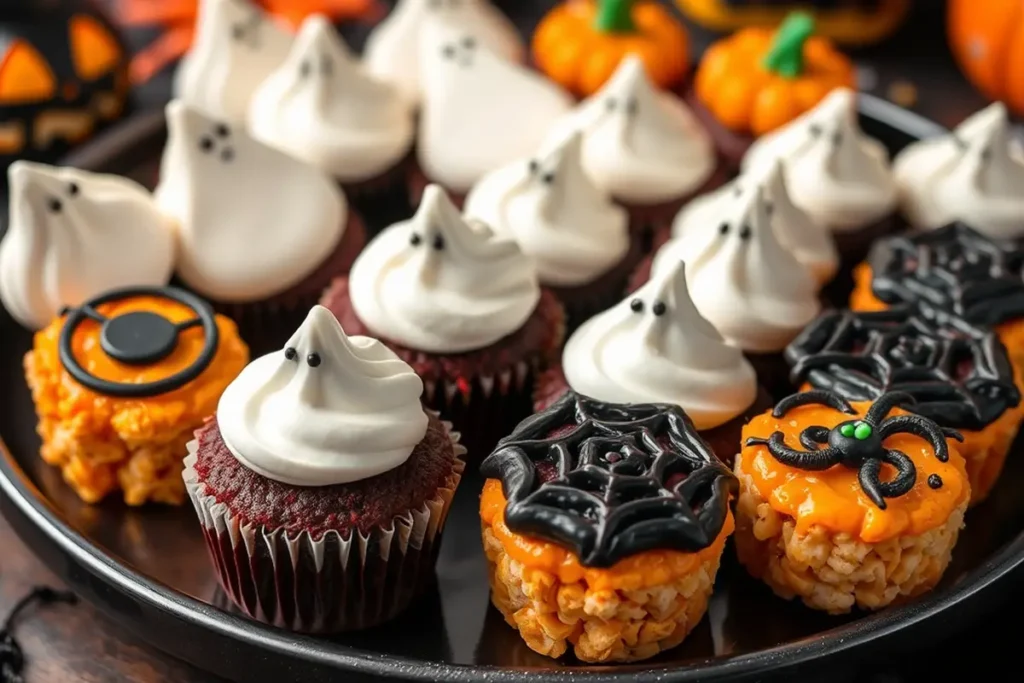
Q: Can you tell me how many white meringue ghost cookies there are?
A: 15